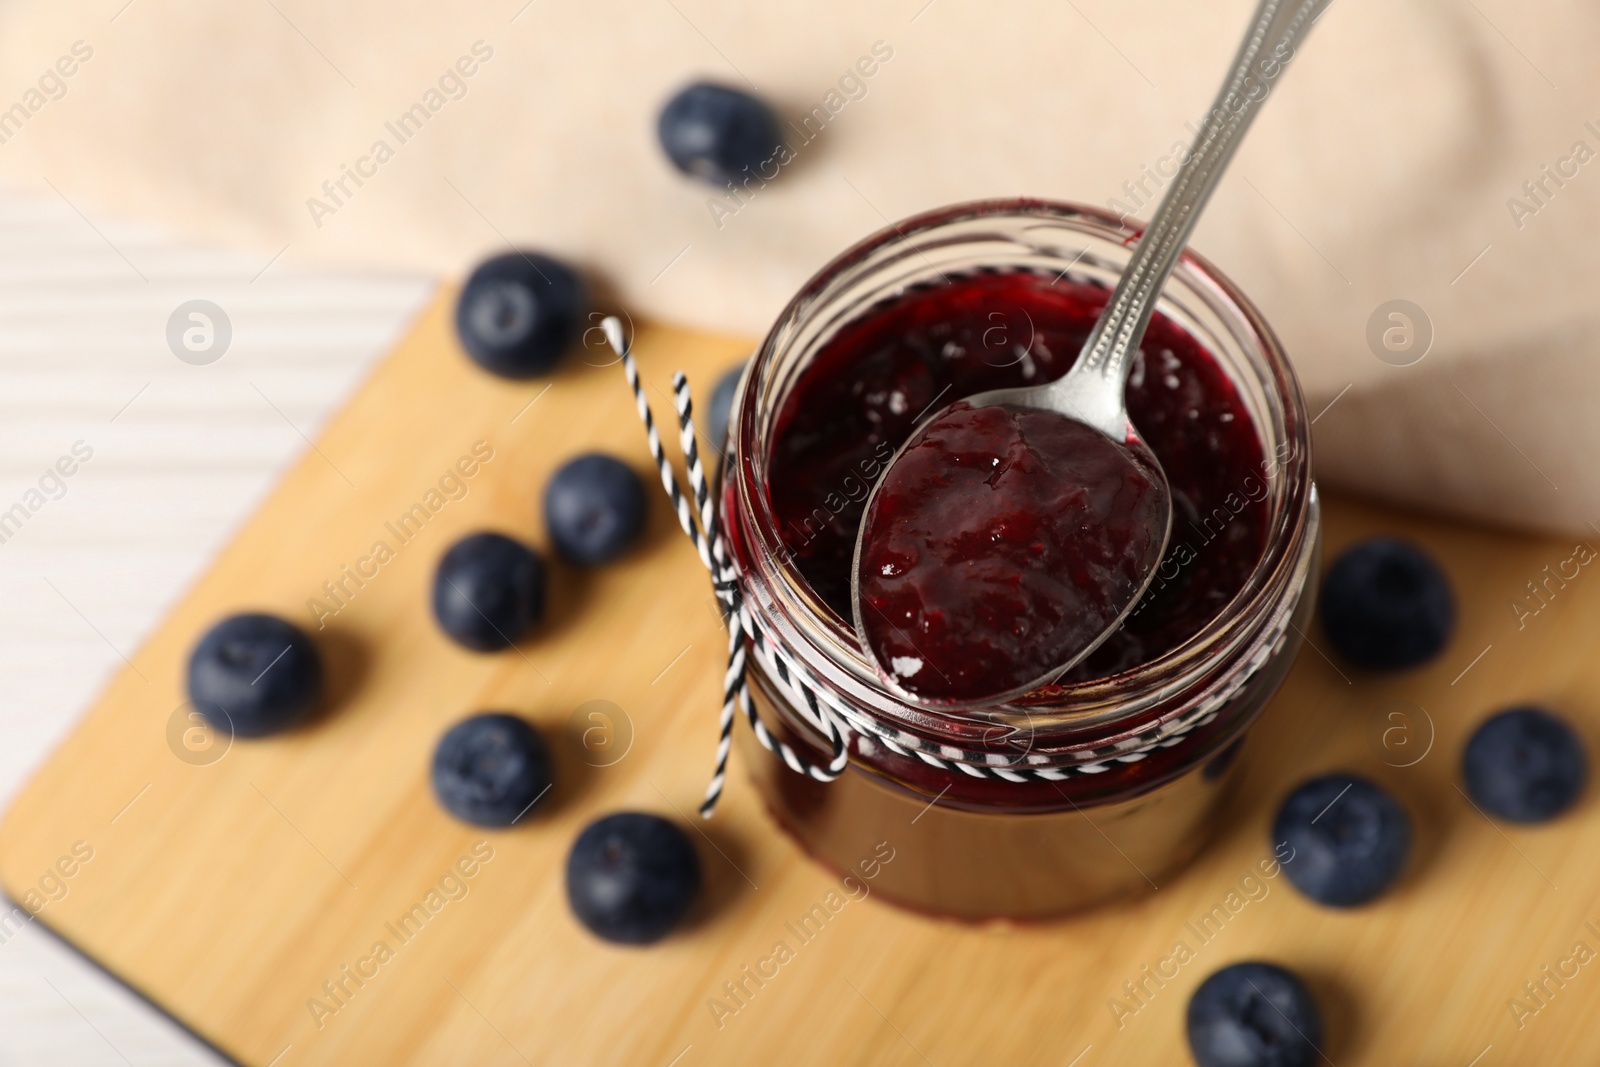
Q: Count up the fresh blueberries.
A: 12